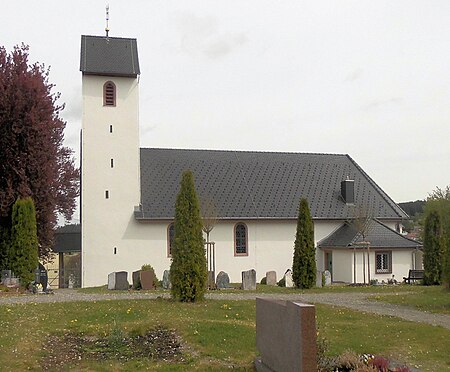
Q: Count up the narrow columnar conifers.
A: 4